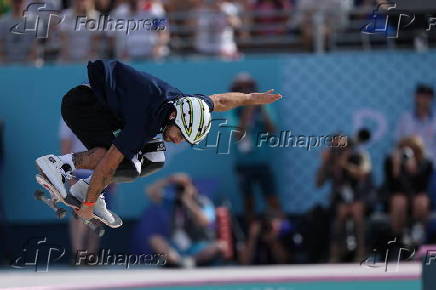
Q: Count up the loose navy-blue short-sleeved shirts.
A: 1